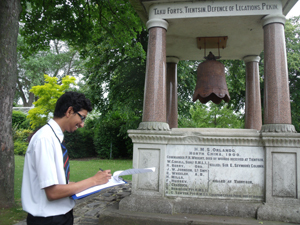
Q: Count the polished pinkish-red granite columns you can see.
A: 4